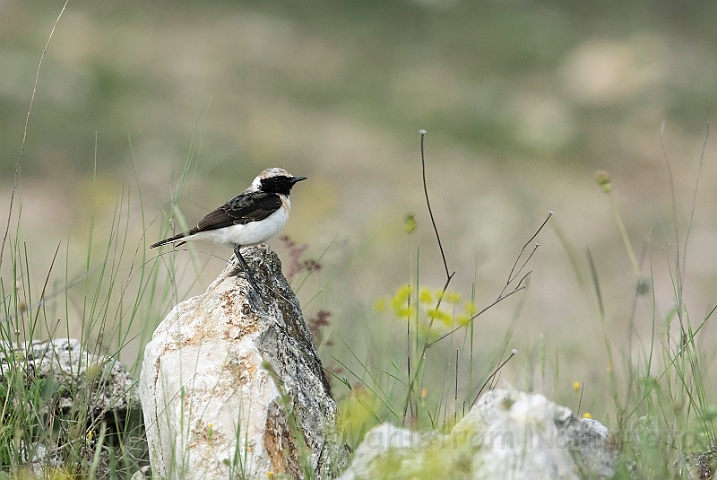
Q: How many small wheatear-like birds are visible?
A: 1